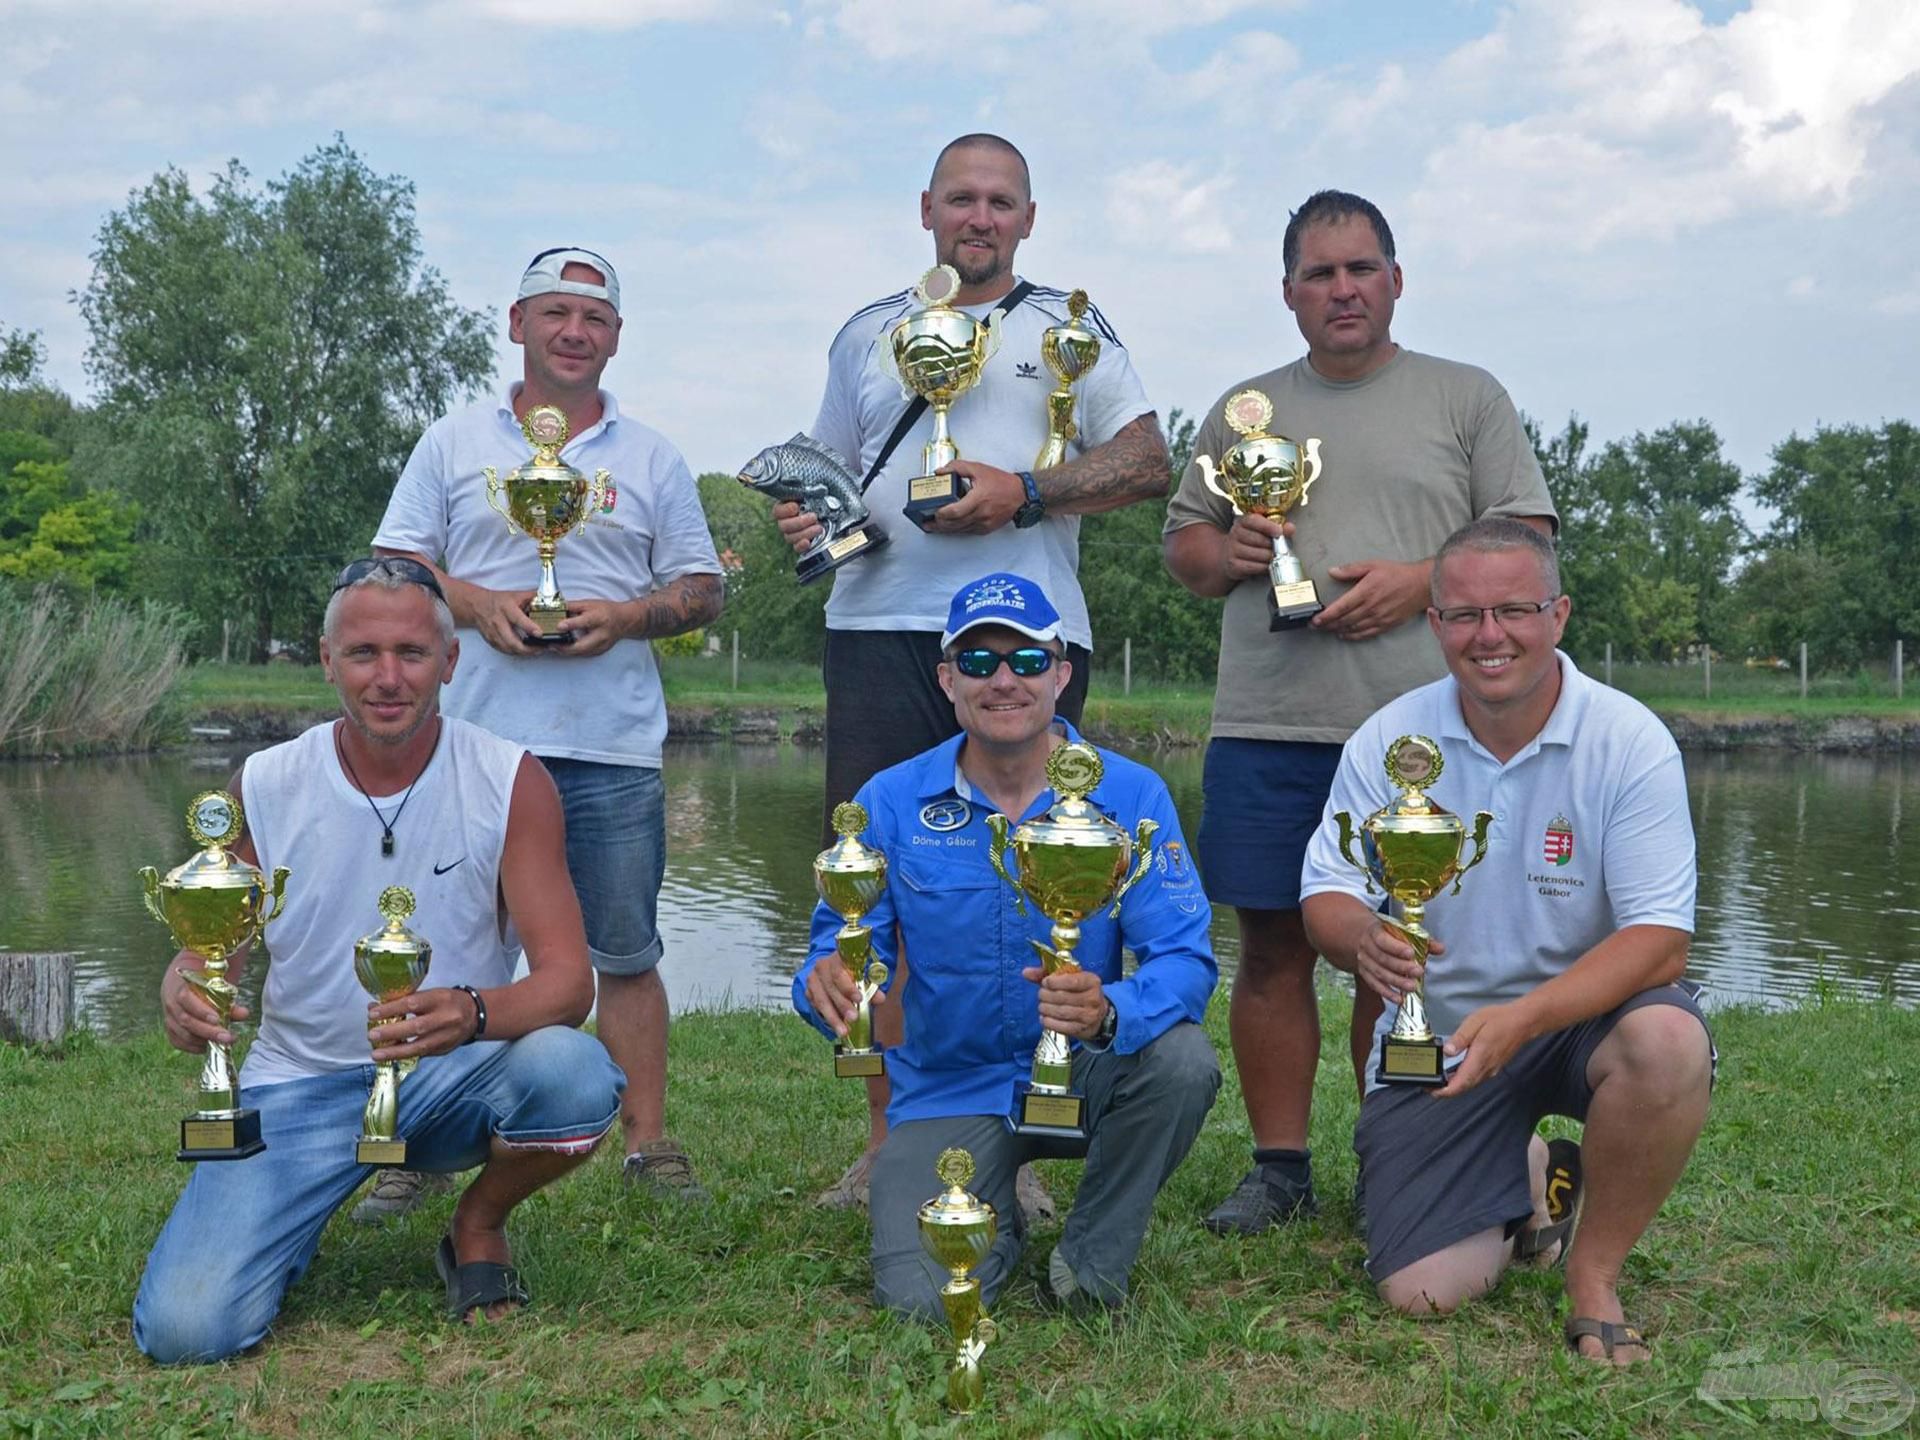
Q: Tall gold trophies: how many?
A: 10